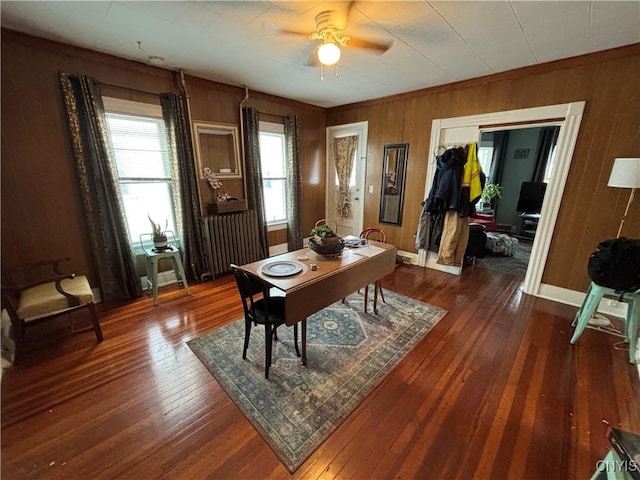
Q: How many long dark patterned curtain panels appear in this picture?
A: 4